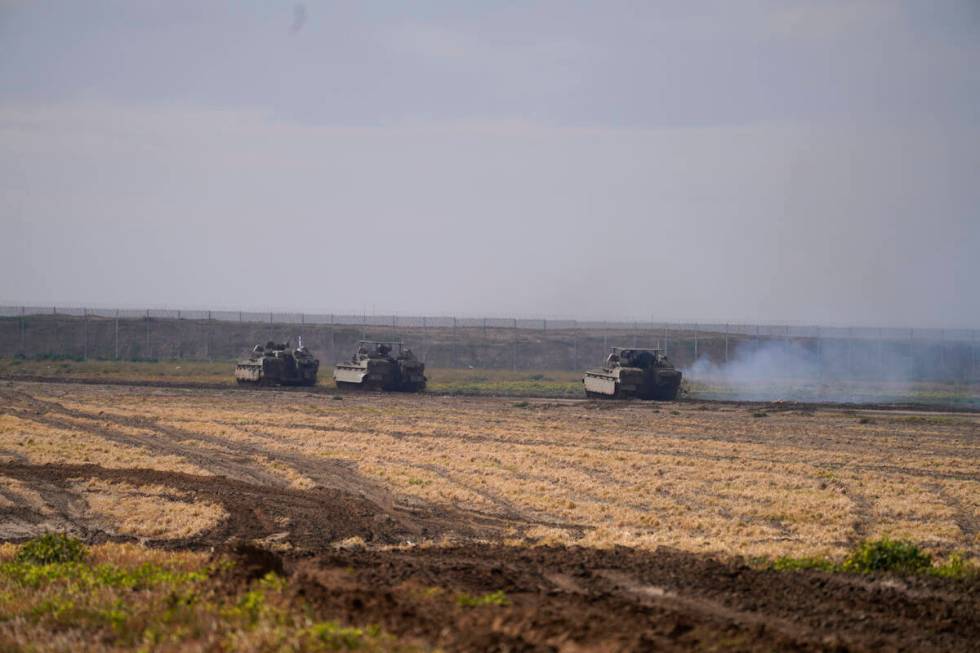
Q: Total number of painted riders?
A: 0